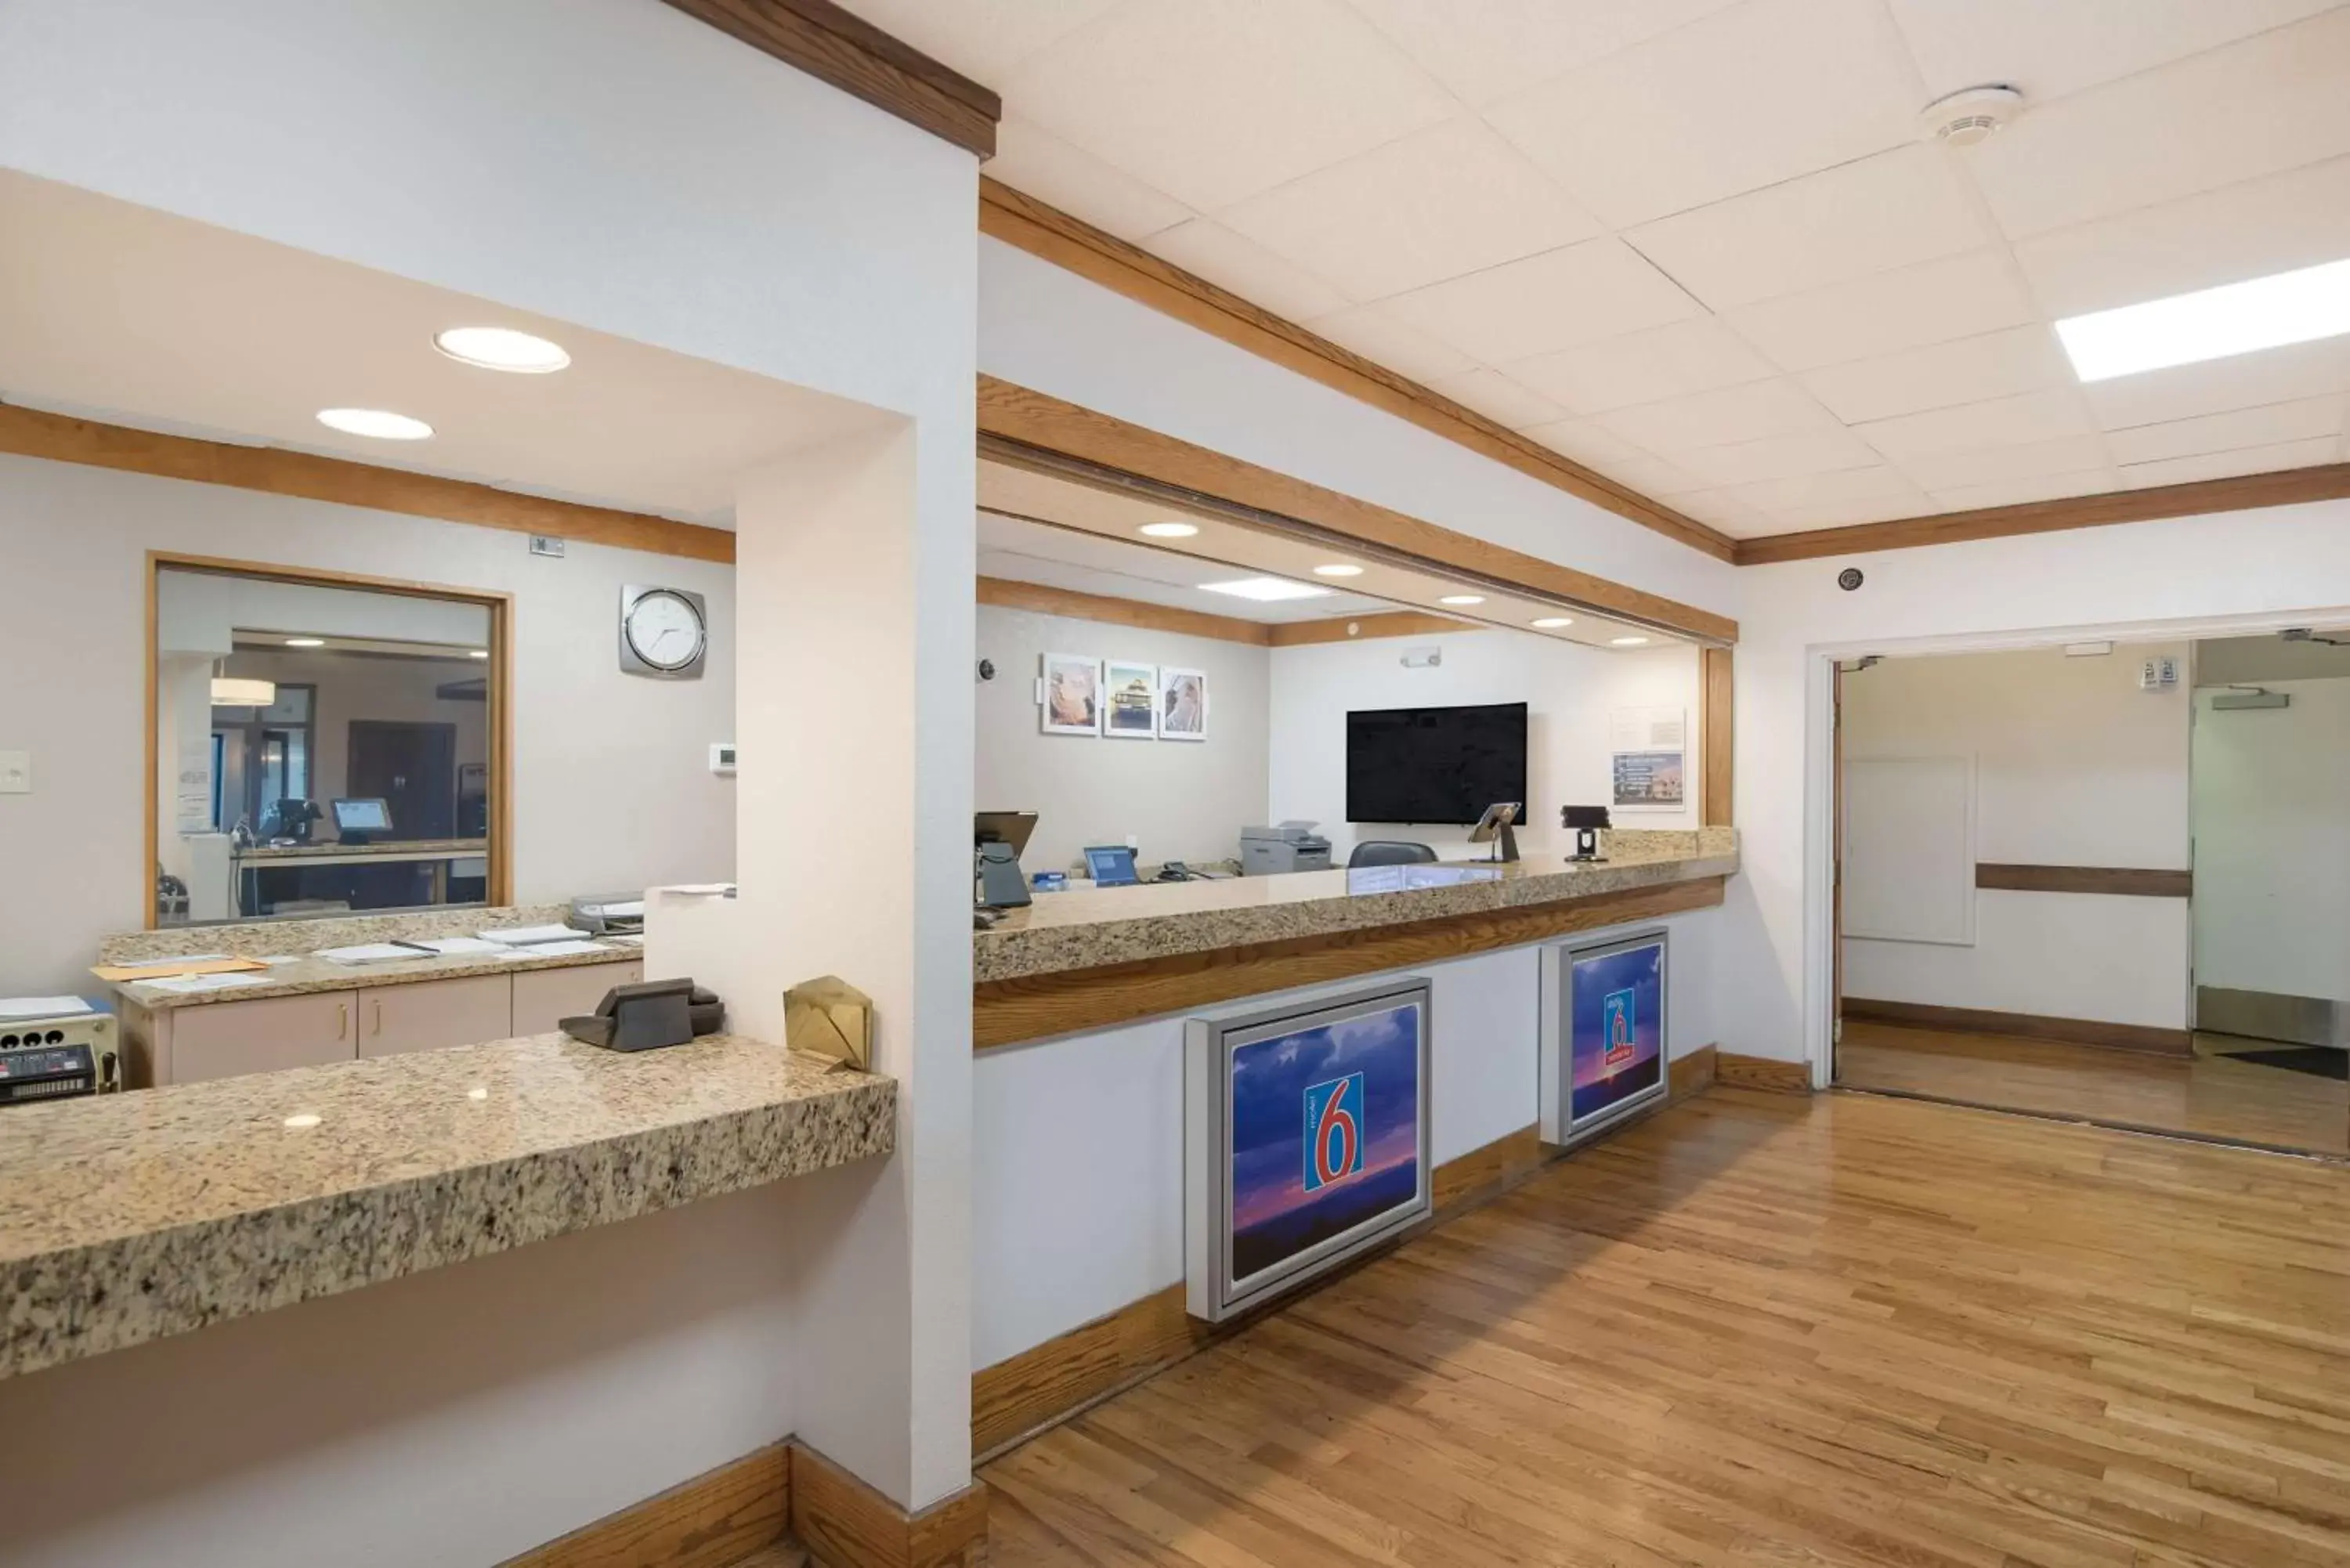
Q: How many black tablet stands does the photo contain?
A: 2